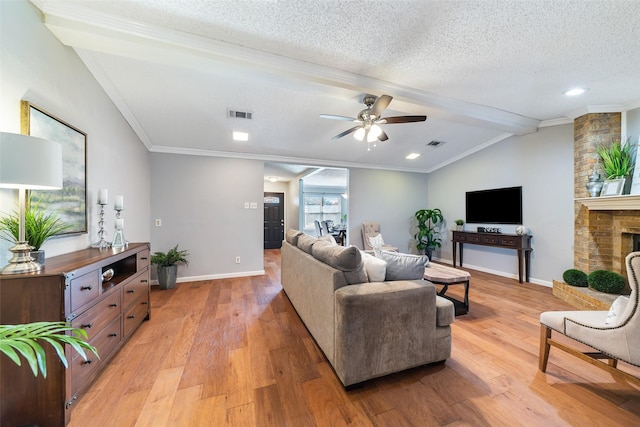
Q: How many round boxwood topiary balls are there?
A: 2